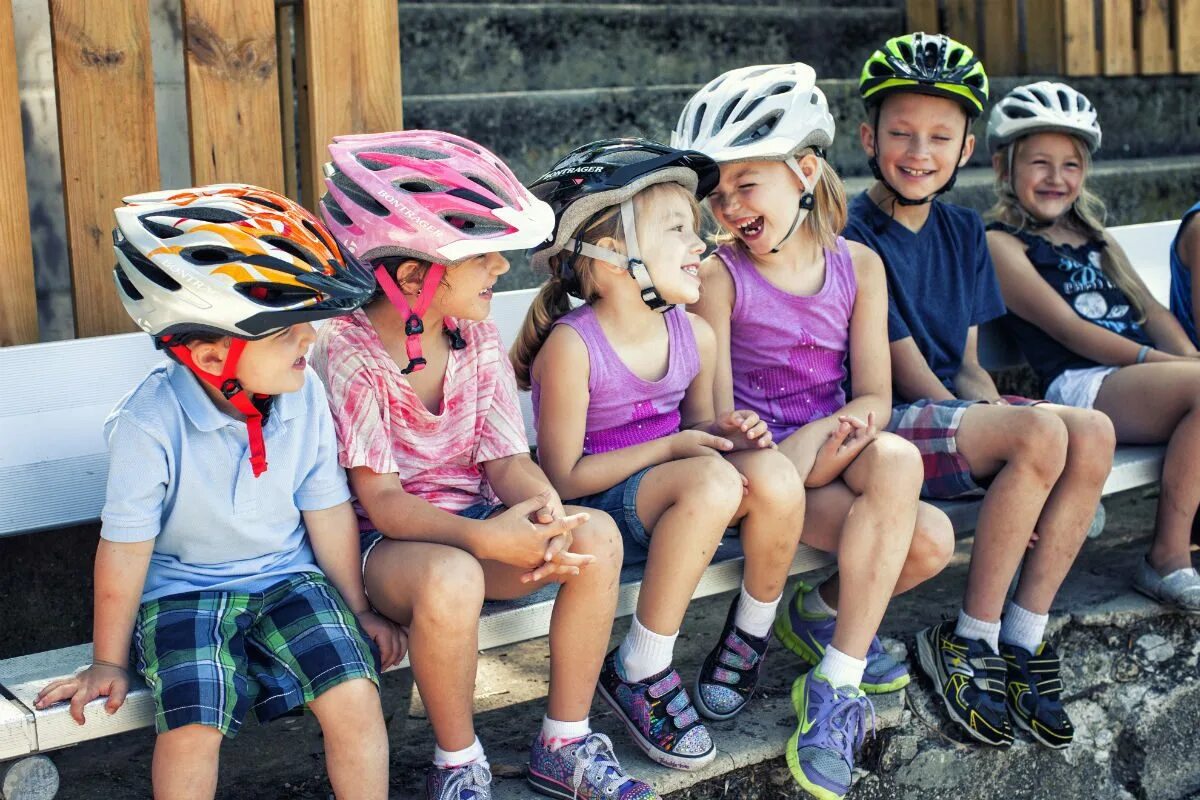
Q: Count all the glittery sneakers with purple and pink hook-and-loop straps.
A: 2